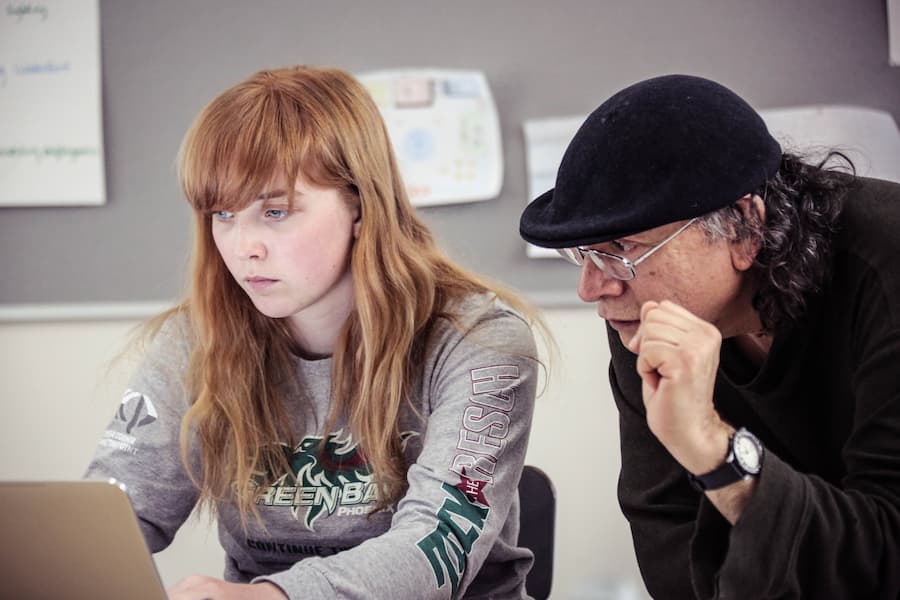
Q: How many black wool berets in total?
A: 1